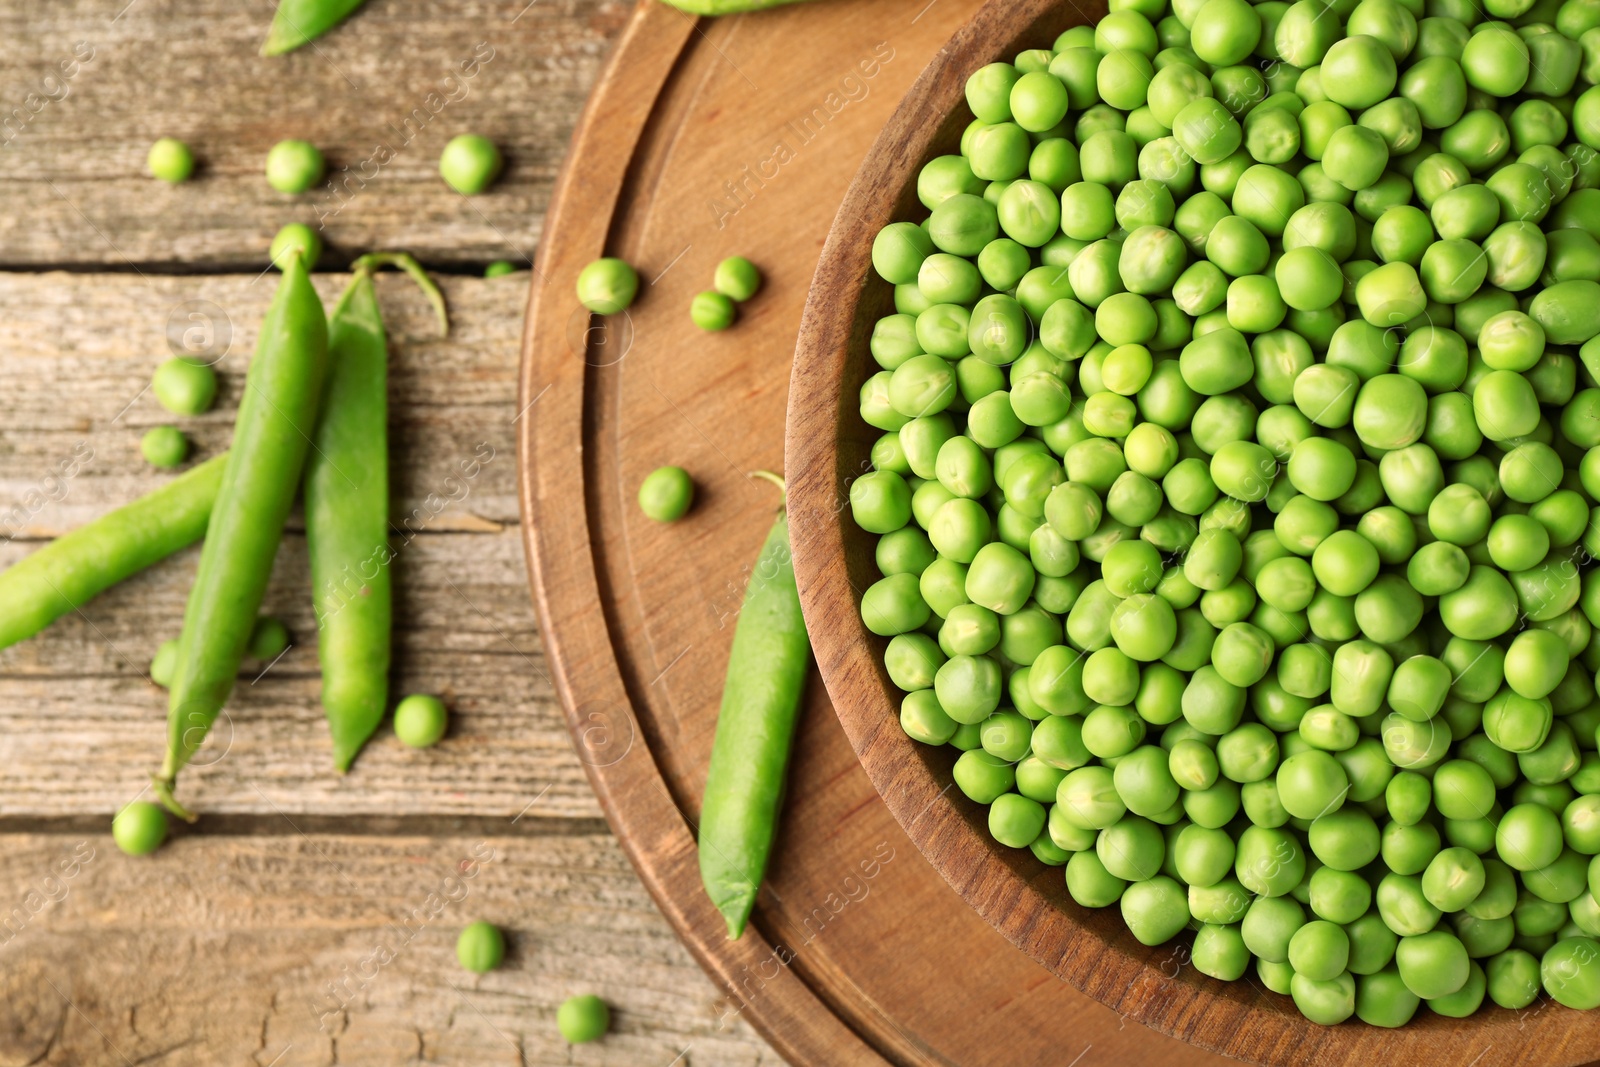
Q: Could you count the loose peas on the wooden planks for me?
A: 13